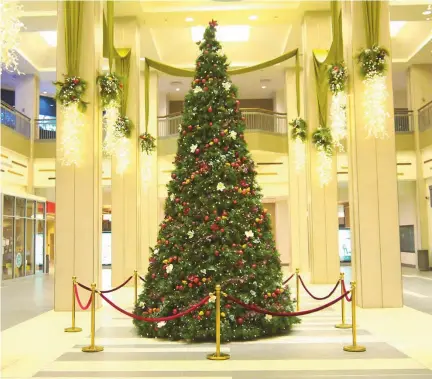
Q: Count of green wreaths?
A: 8